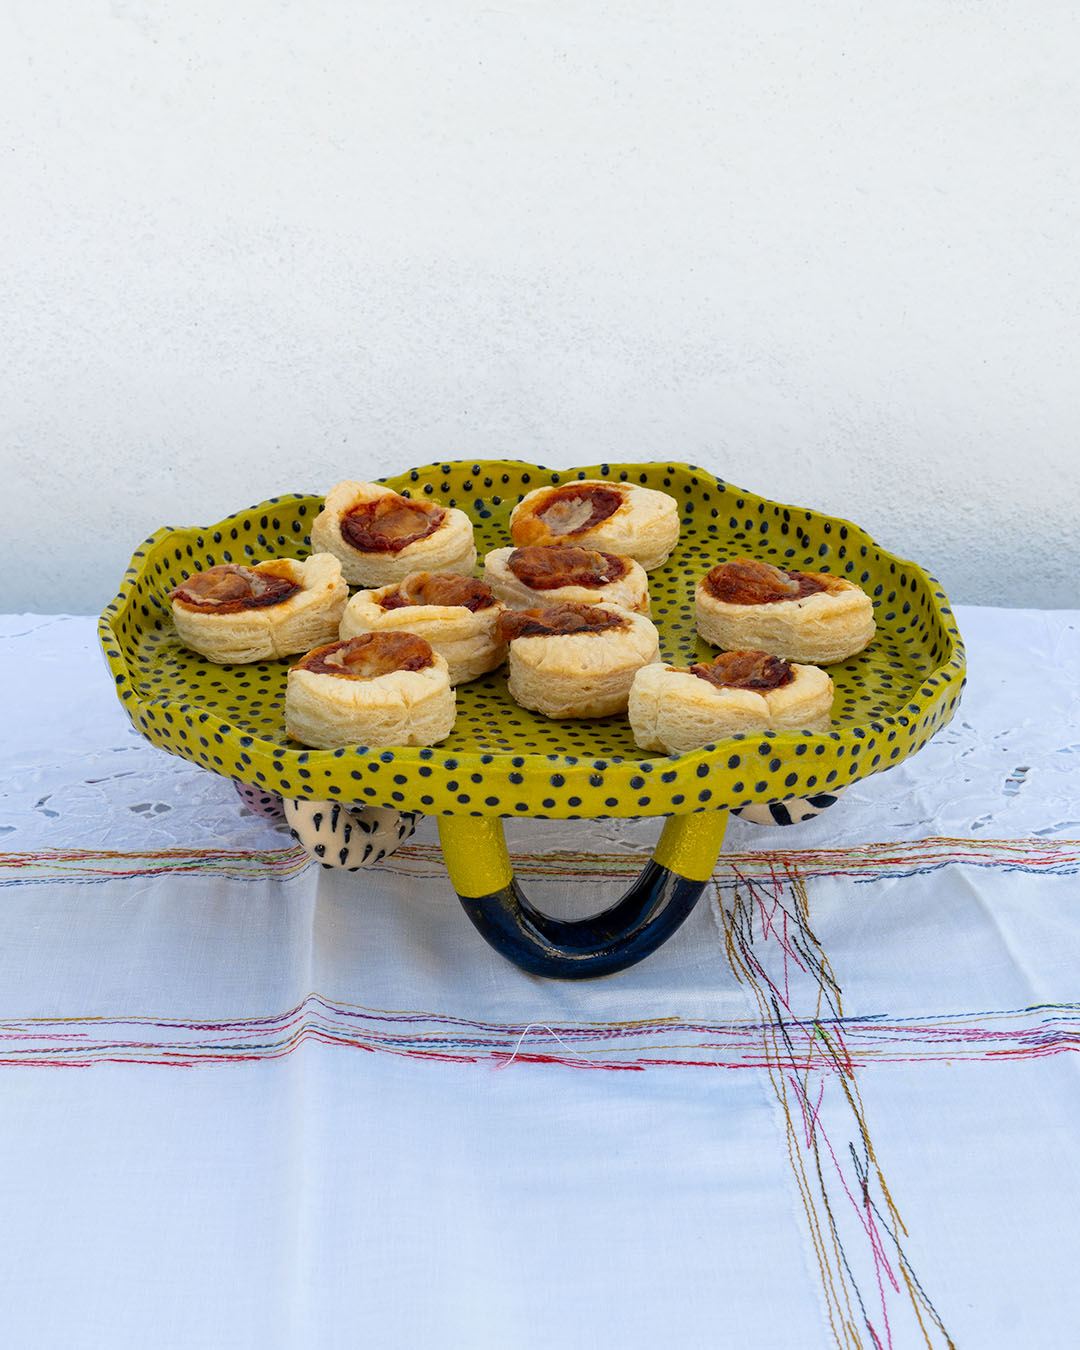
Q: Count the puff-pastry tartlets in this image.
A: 9